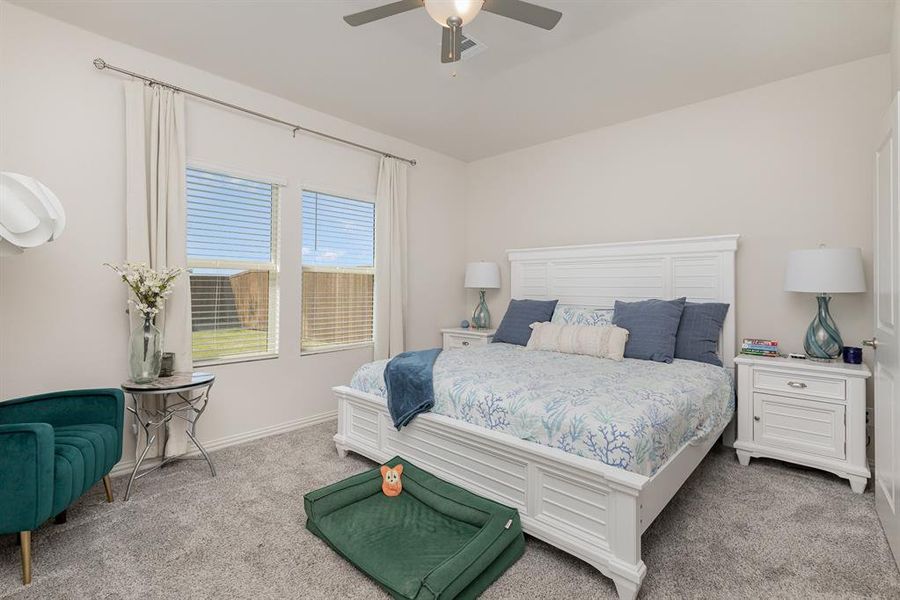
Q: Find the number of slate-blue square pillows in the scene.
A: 3